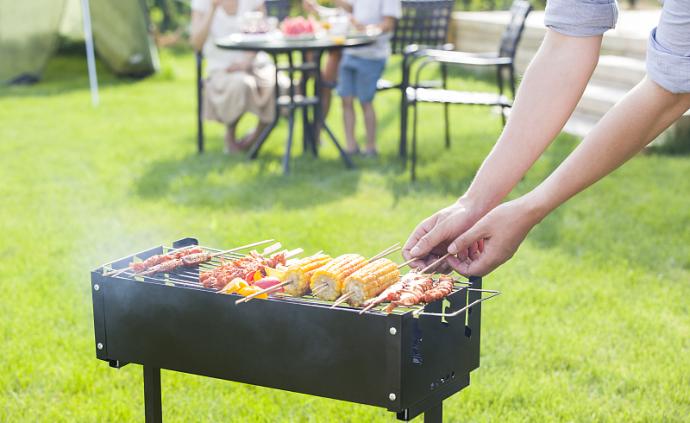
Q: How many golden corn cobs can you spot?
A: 3